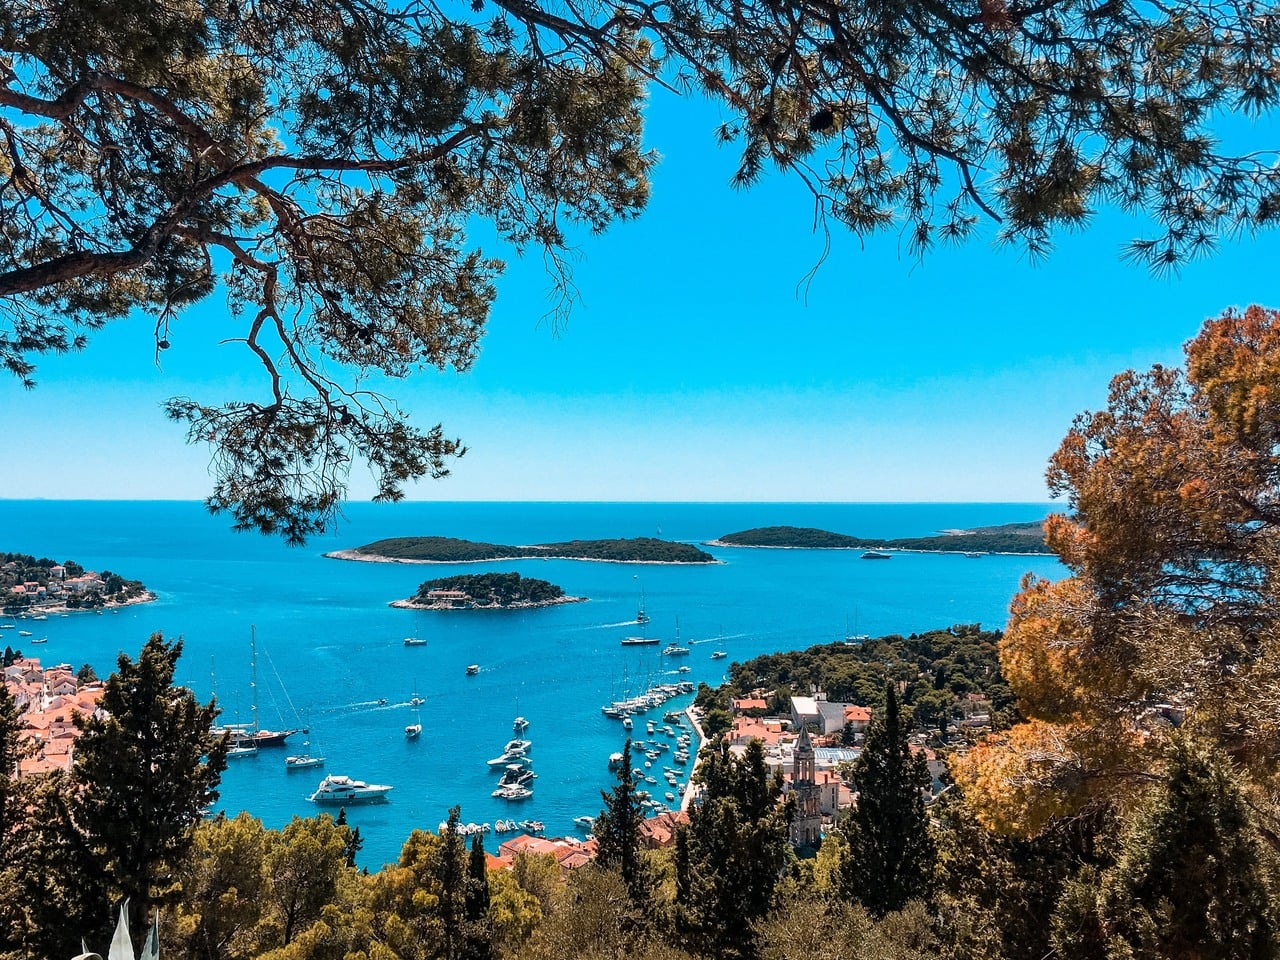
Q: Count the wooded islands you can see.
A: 3